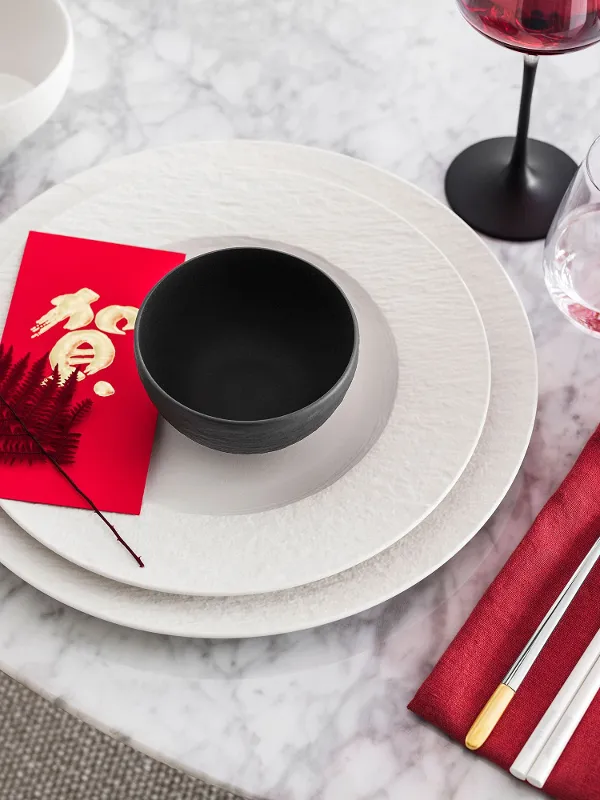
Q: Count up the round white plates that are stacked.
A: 2